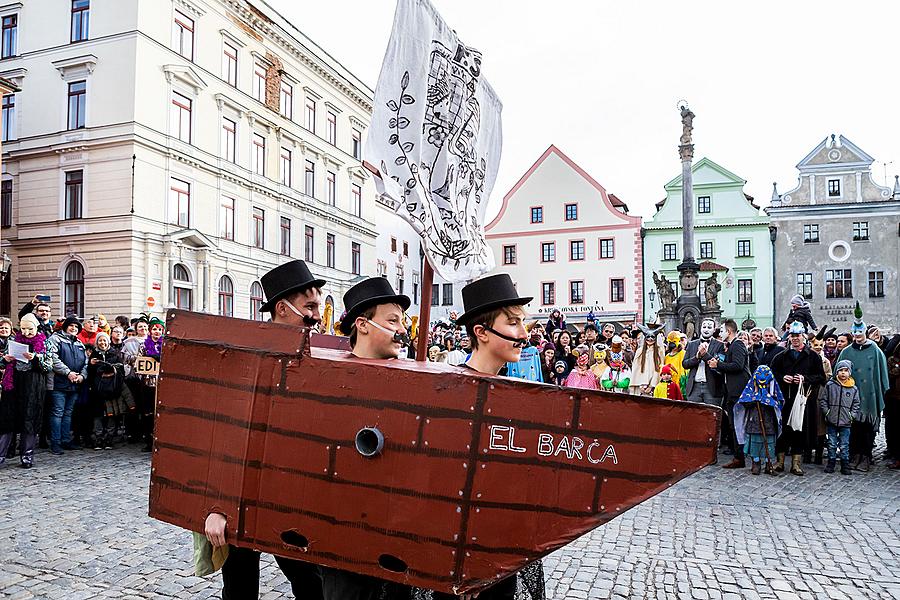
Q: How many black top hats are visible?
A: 3